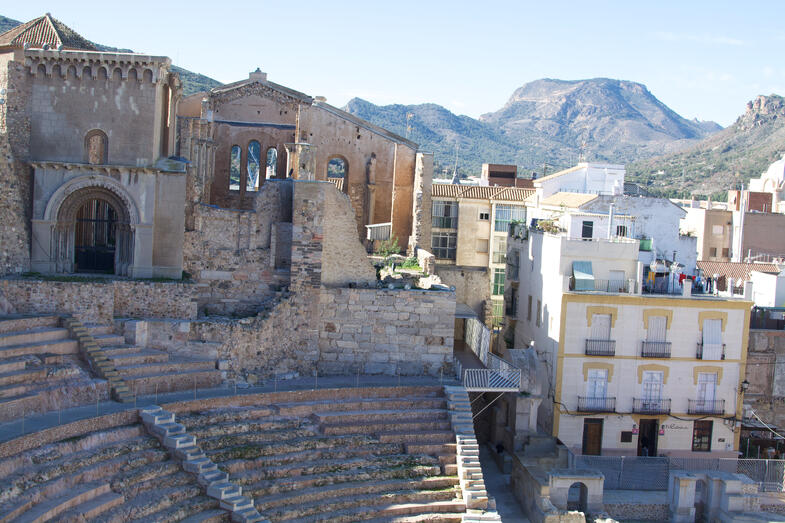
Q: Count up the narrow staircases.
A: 3